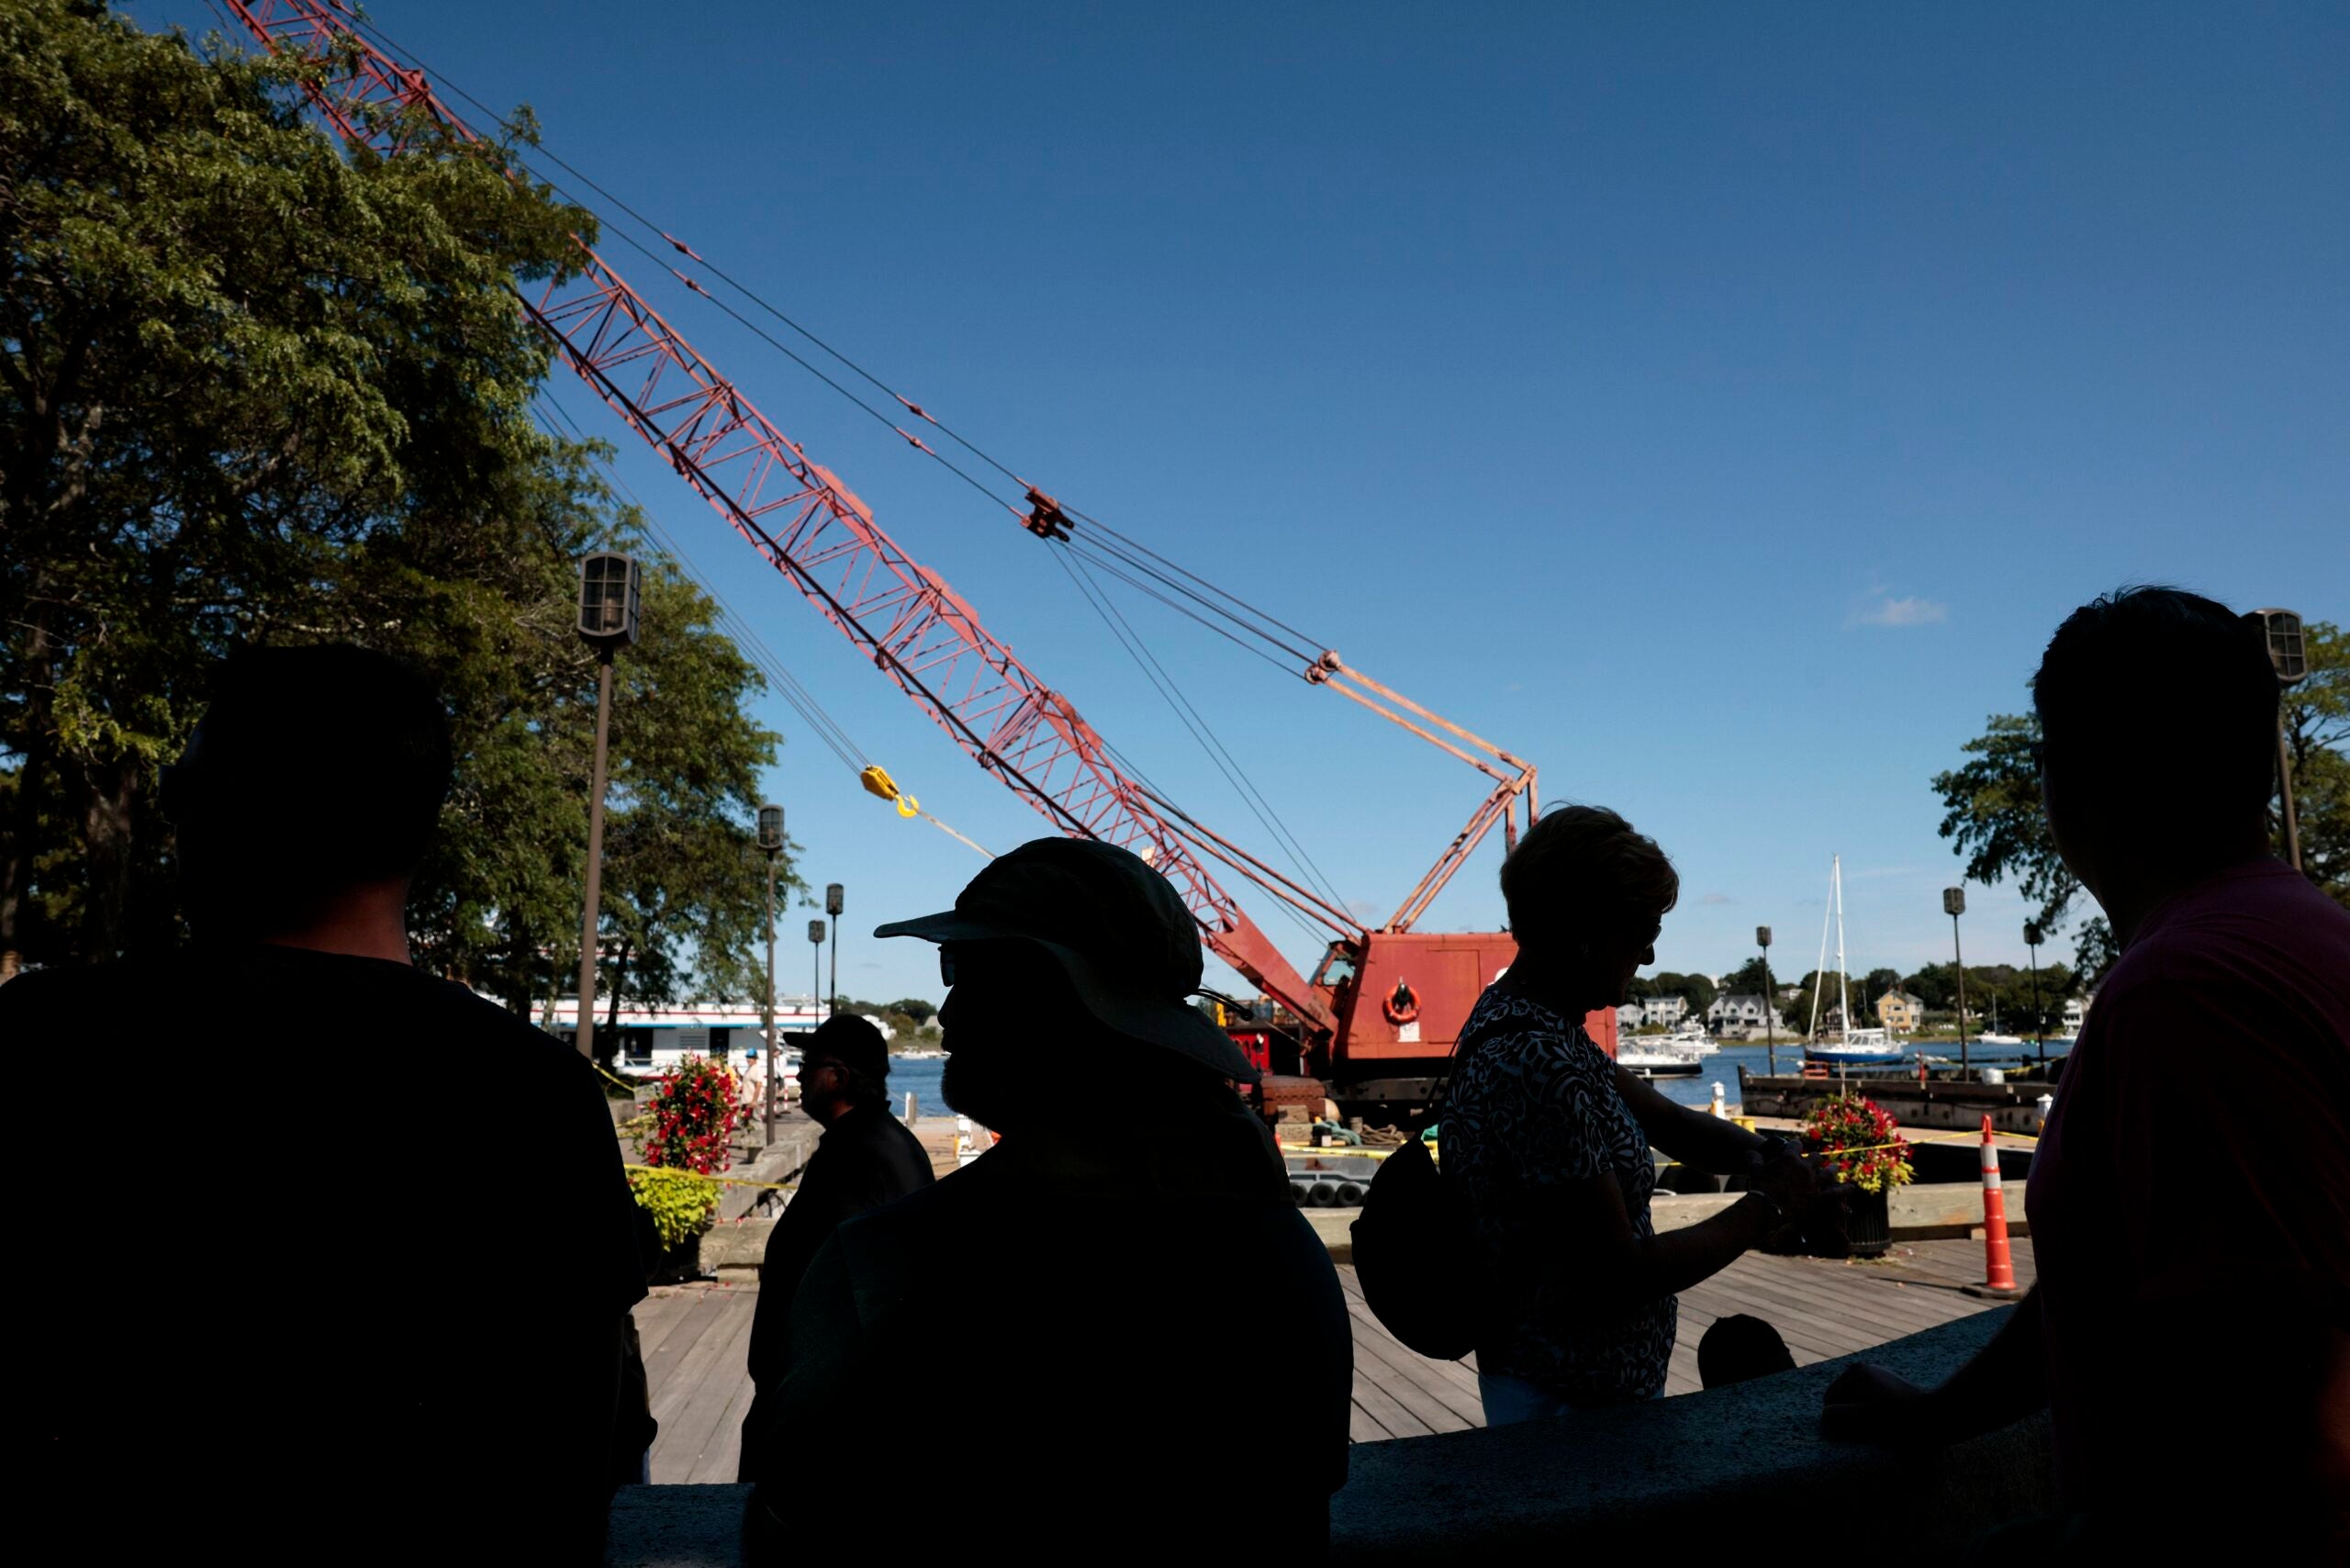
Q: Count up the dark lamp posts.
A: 8